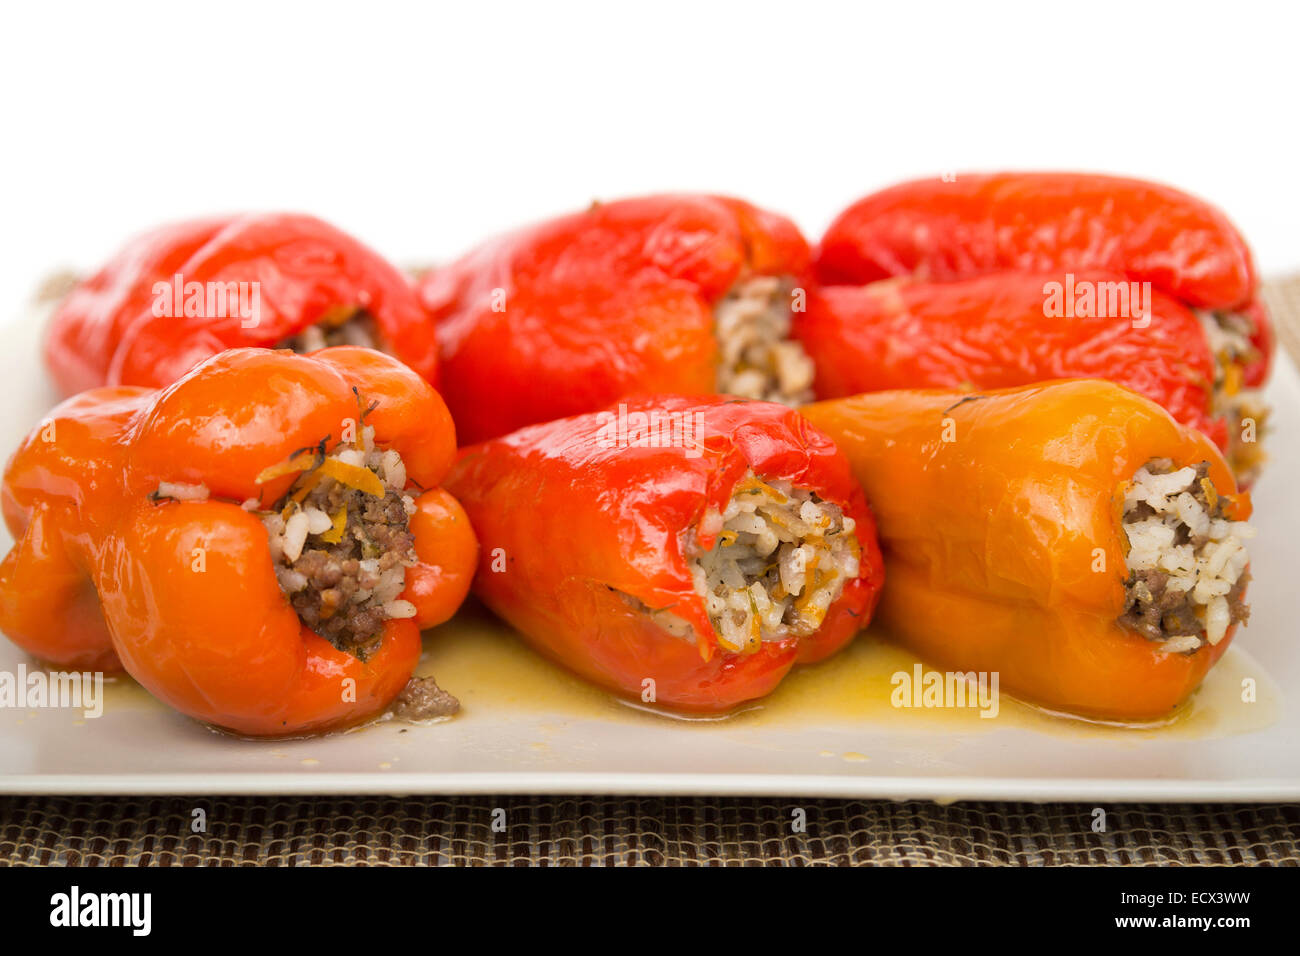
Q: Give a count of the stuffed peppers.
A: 7